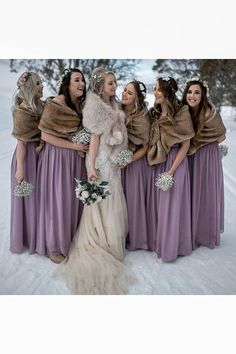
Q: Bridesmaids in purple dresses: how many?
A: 5